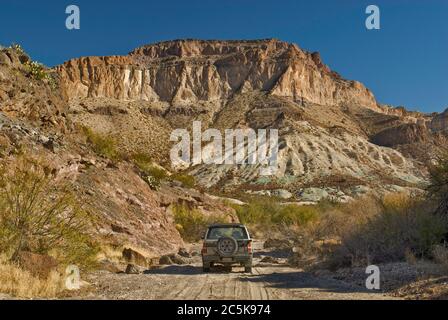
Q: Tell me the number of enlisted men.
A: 0